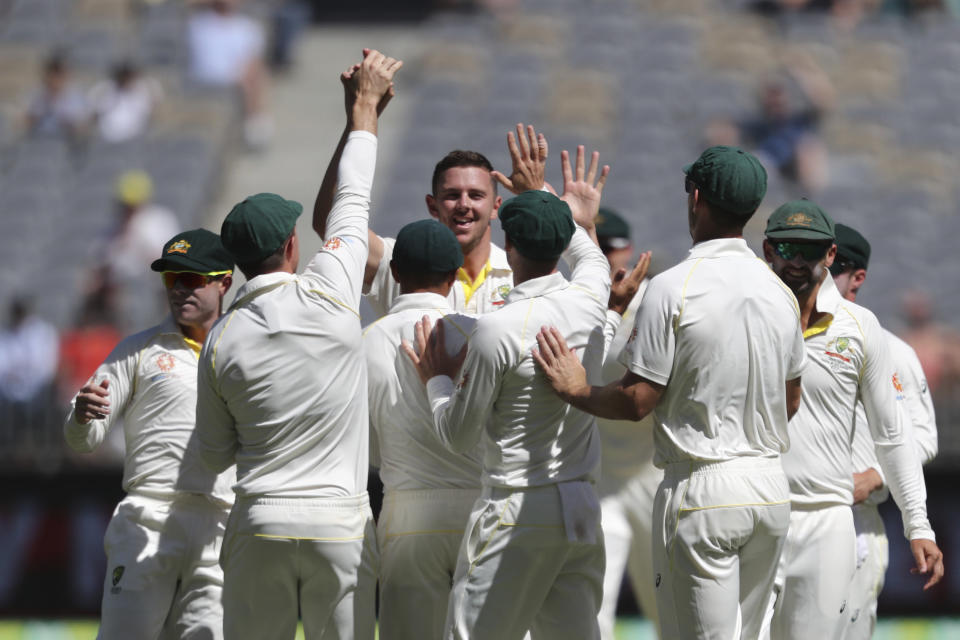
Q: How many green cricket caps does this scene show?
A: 8